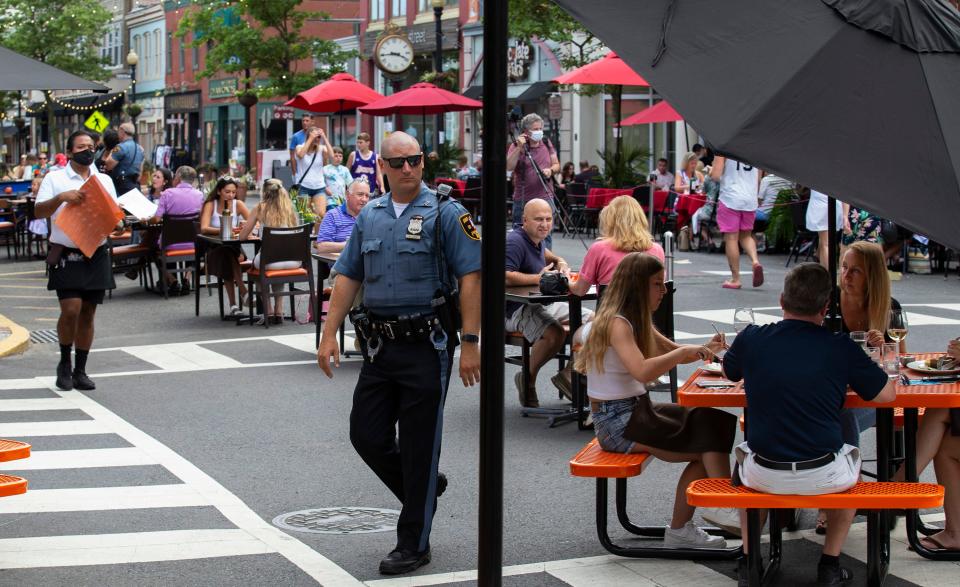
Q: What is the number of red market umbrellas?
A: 4